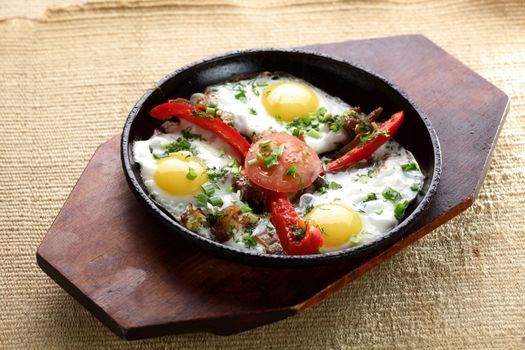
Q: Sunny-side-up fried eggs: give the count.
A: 3